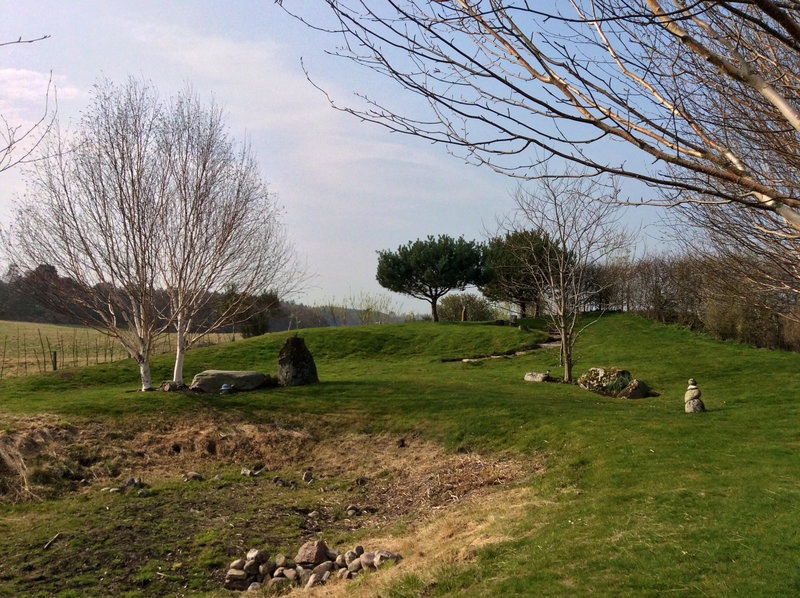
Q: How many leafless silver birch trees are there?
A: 2